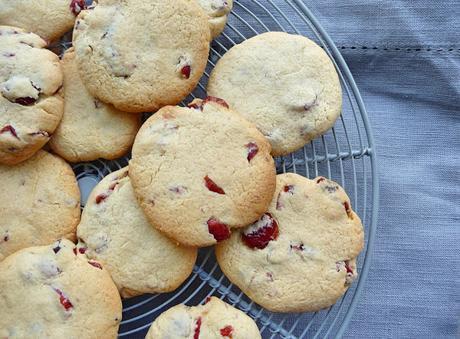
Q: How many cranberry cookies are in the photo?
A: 12